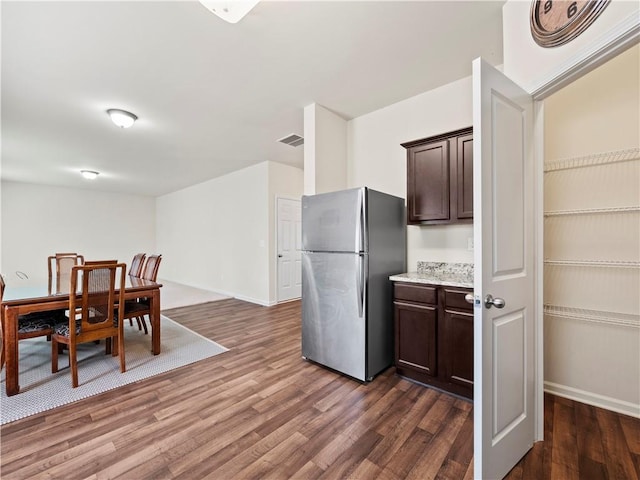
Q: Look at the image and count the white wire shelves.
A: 4